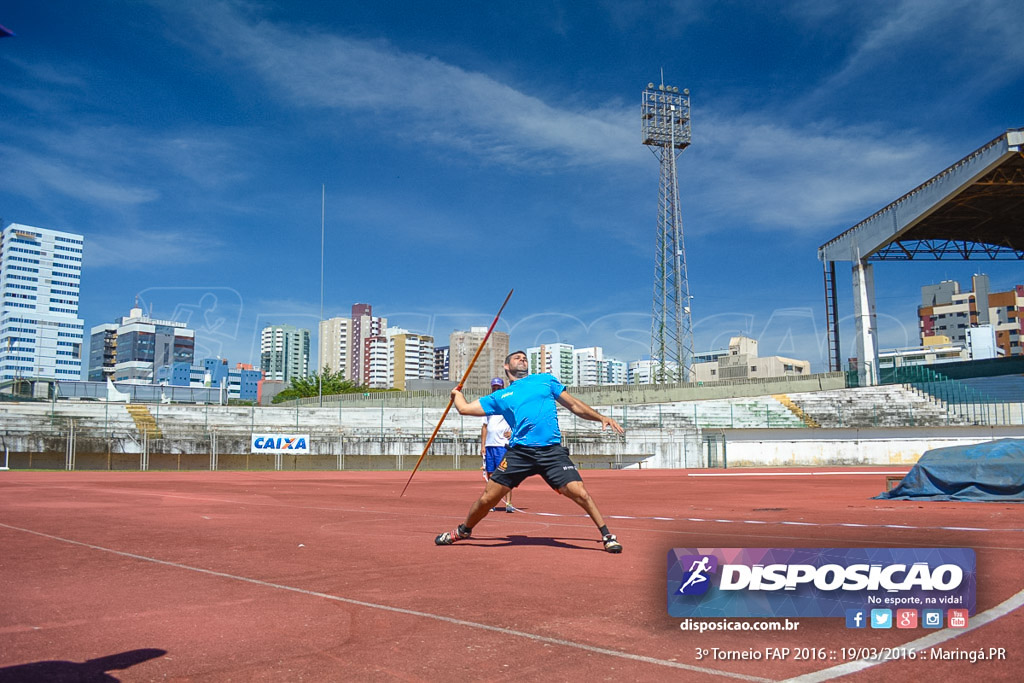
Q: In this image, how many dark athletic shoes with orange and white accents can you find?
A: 2